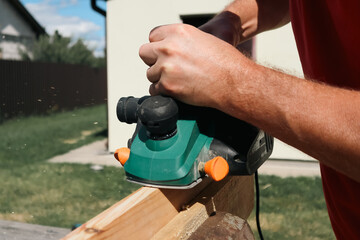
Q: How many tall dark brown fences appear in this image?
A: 1